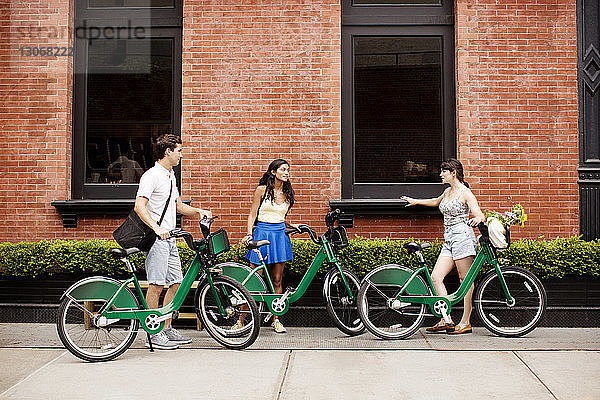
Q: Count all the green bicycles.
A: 3